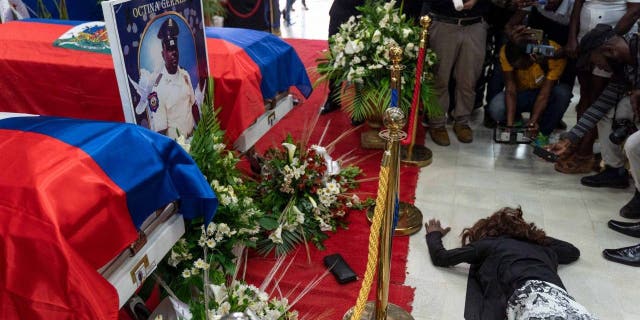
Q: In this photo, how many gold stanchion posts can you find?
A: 3